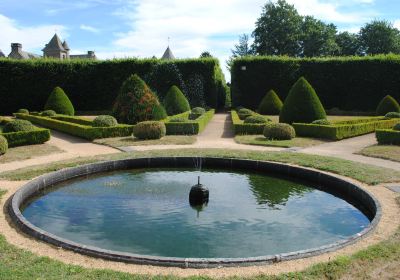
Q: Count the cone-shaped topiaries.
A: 6